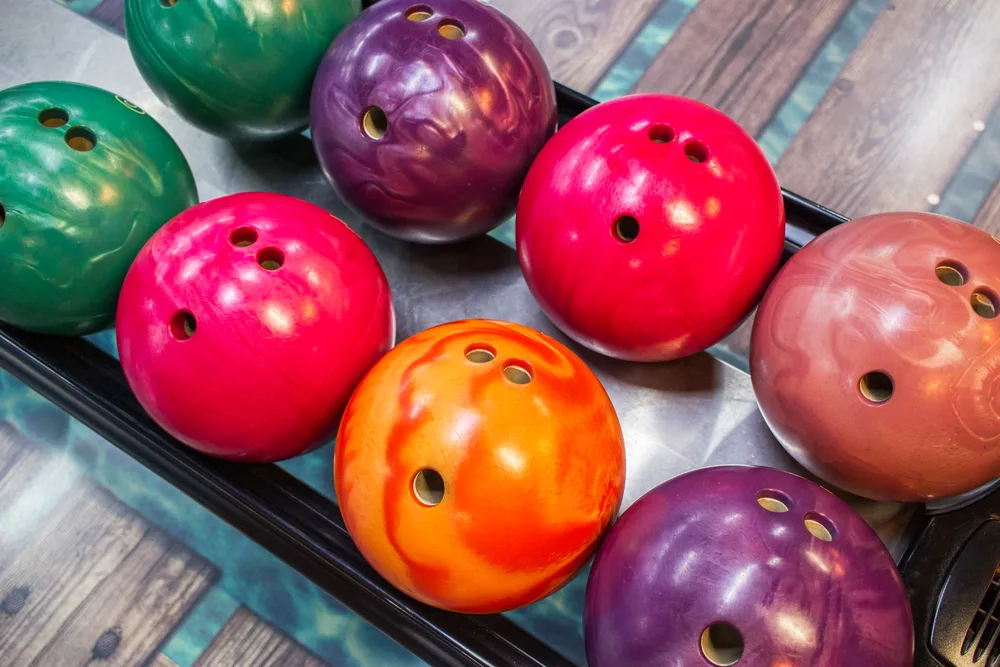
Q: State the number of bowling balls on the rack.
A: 8